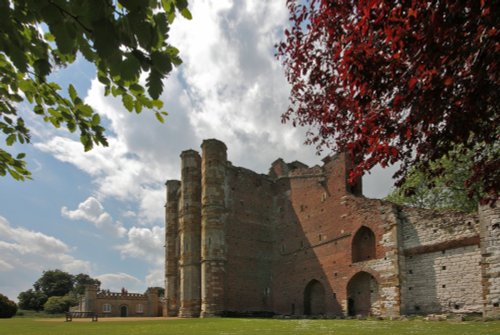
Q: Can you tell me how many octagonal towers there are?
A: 3